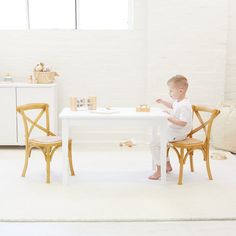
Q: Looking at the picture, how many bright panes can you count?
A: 3